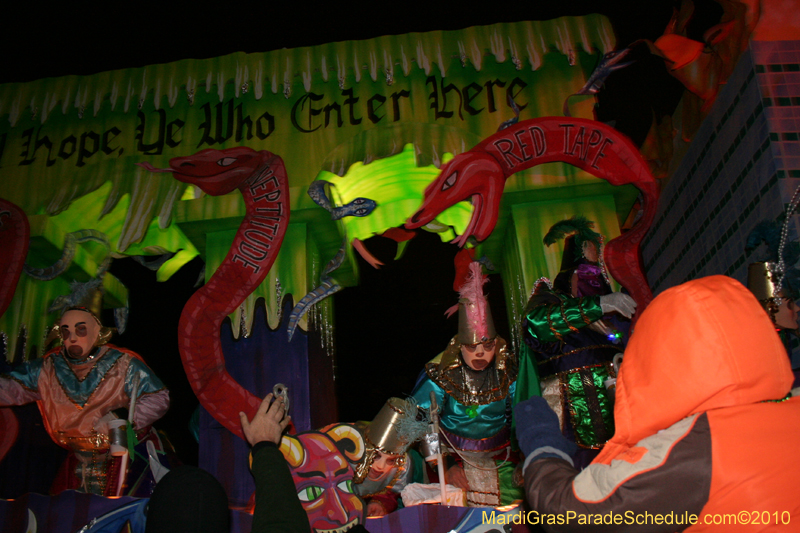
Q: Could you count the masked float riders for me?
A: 5